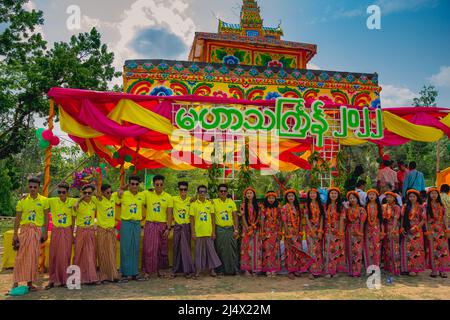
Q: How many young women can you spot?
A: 10